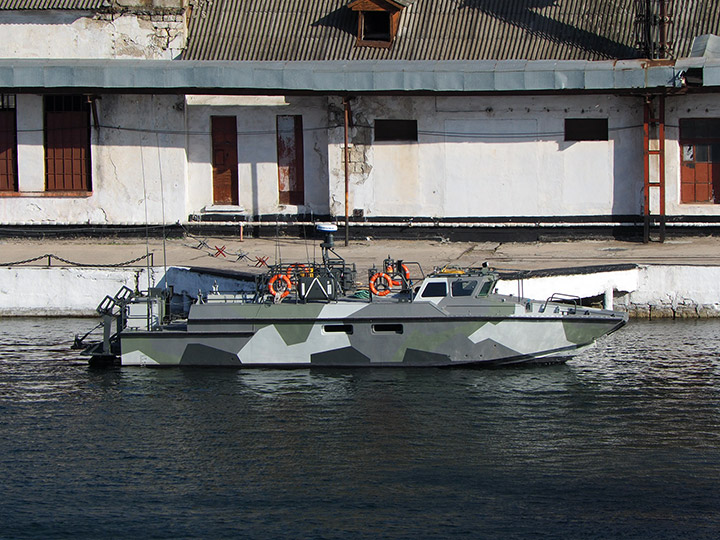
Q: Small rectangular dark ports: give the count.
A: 2